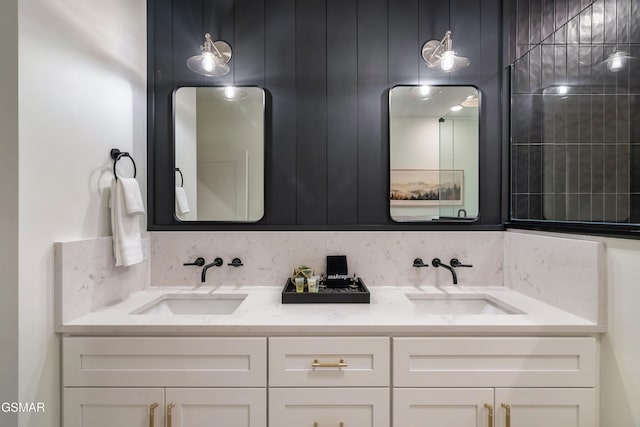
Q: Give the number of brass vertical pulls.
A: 4